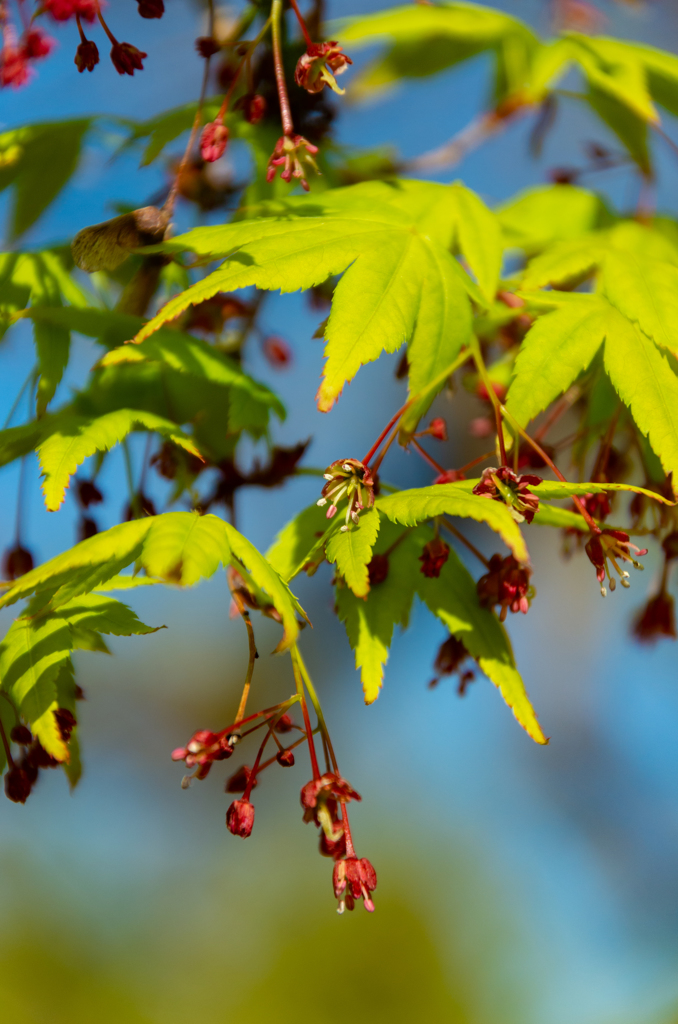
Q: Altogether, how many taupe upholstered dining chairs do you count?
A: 0